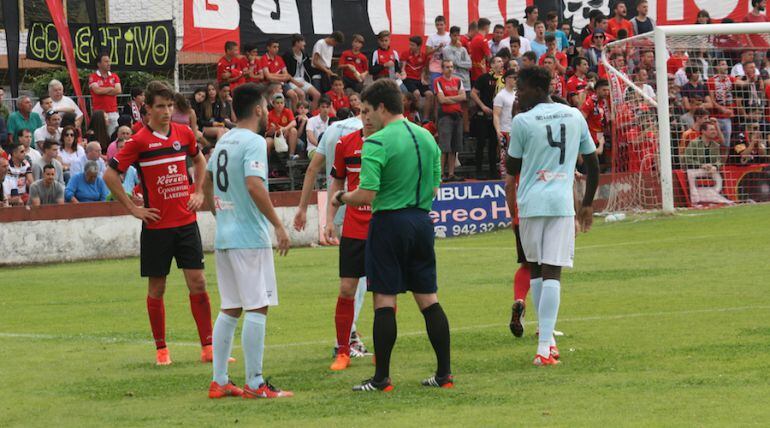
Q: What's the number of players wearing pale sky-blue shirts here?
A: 3